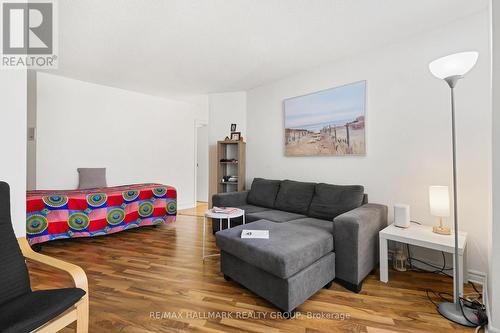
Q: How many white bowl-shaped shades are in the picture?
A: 1